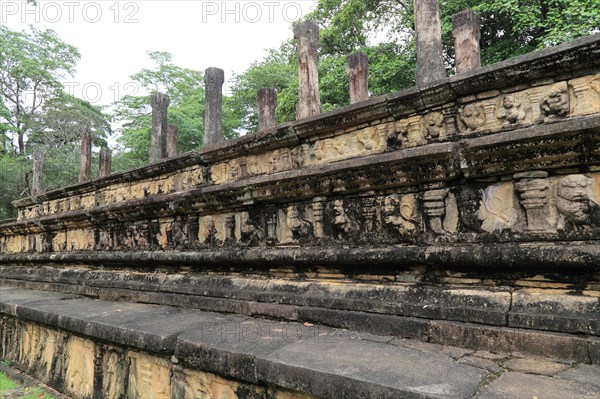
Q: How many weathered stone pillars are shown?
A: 11